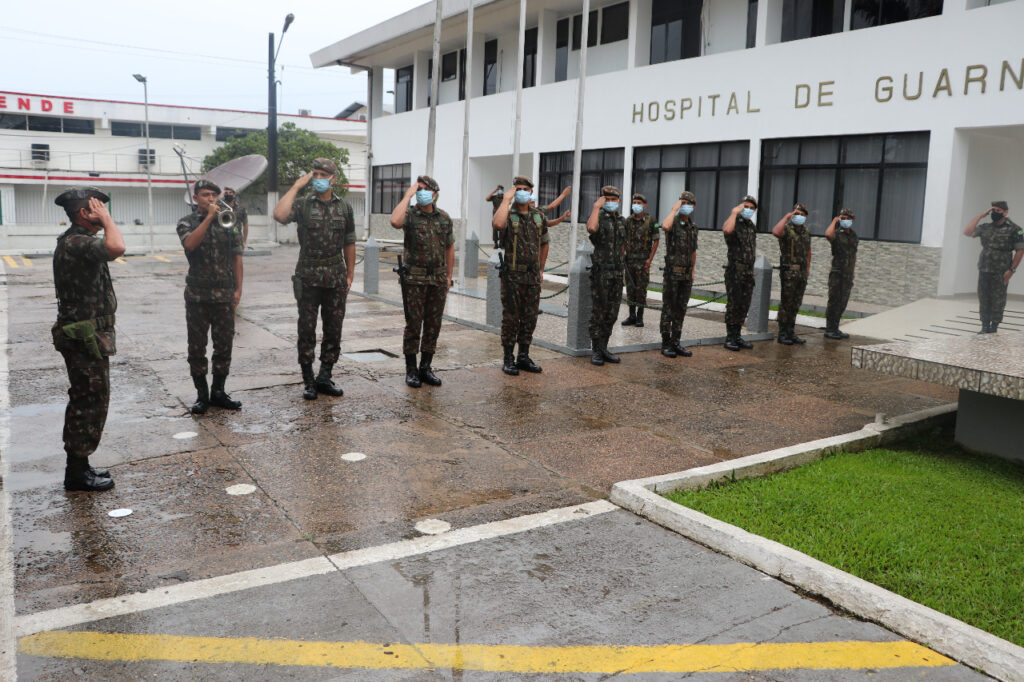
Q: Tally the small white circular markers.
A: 5